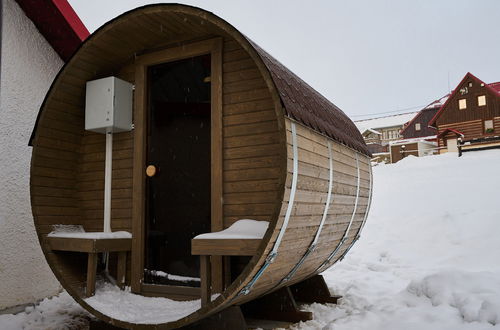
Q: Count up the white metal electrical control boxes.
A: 1